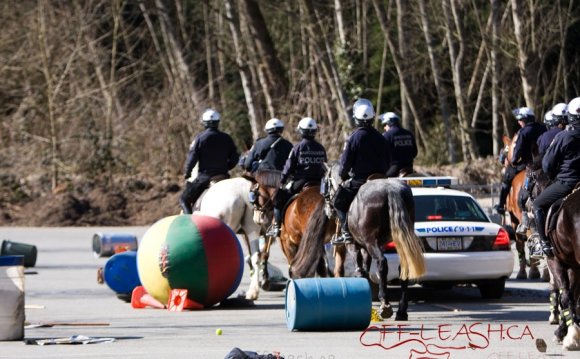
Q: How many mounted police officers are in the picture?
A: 9